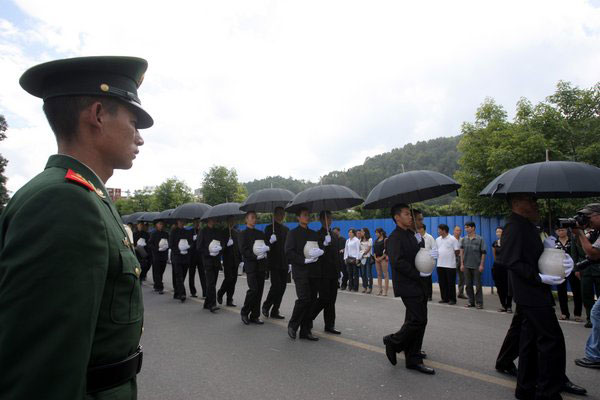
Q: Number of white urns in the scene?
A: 8